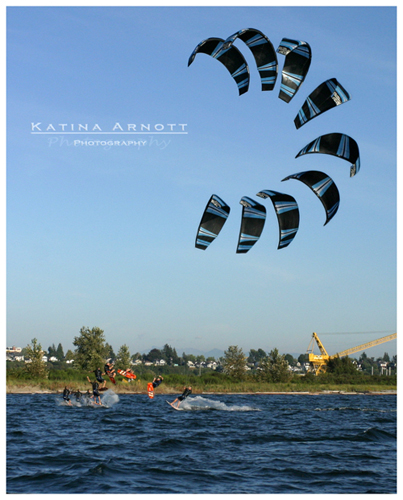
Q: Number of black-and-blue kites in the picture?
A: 9